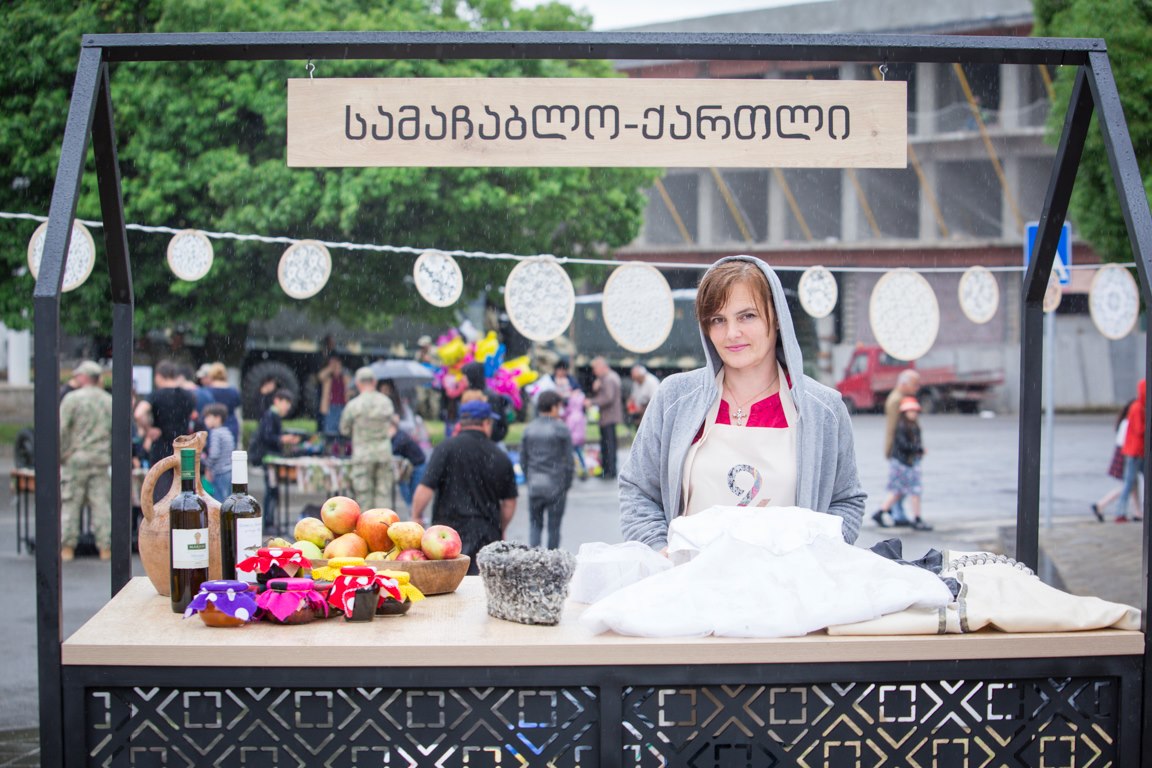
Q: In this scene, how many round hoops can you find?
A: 11